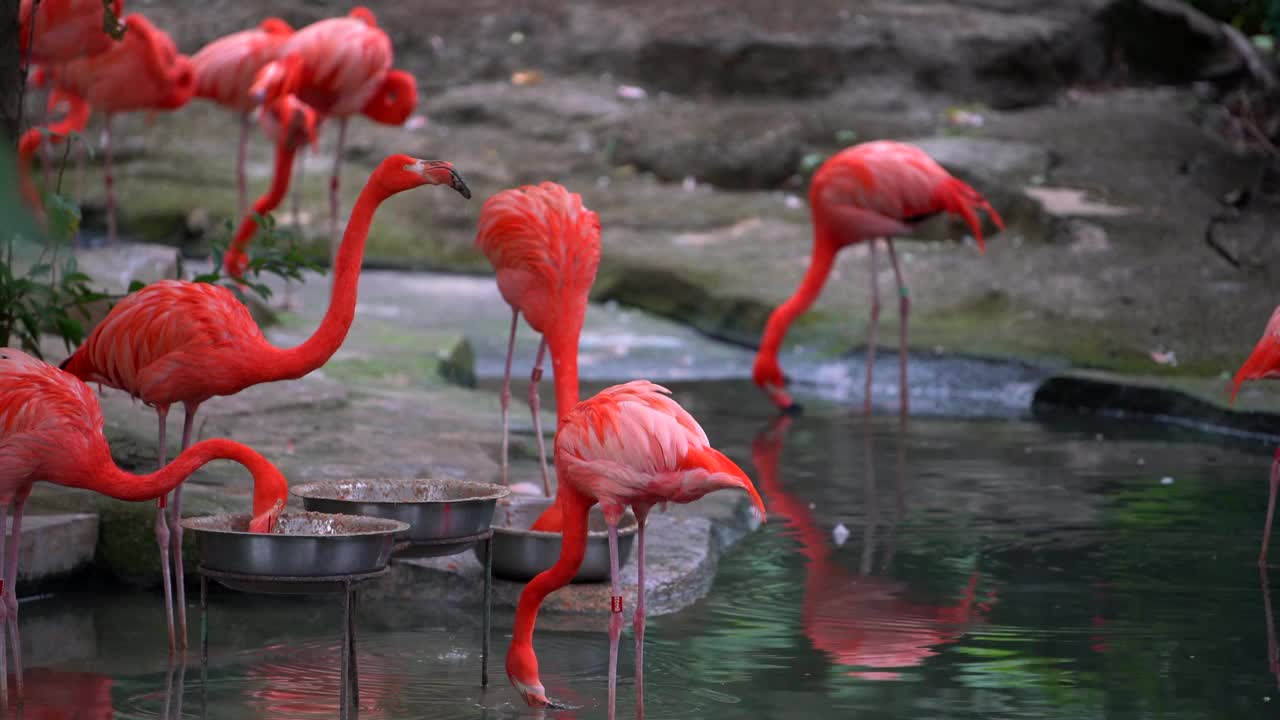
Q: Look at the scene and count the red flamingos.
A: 12